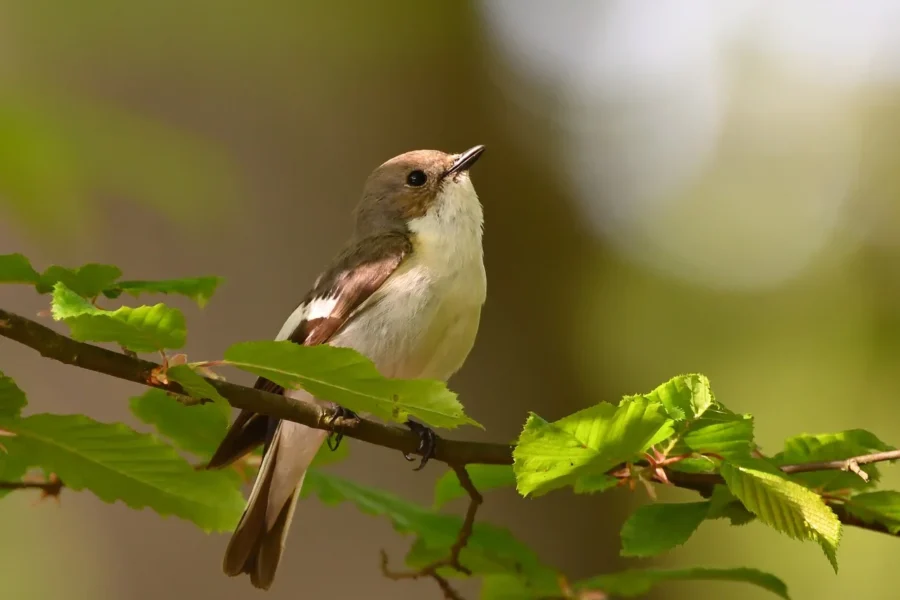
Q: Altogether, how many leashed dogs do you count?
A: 0